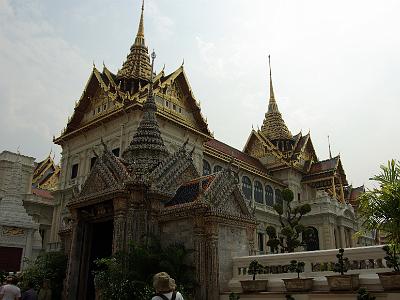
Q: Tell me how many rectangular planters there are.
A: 4